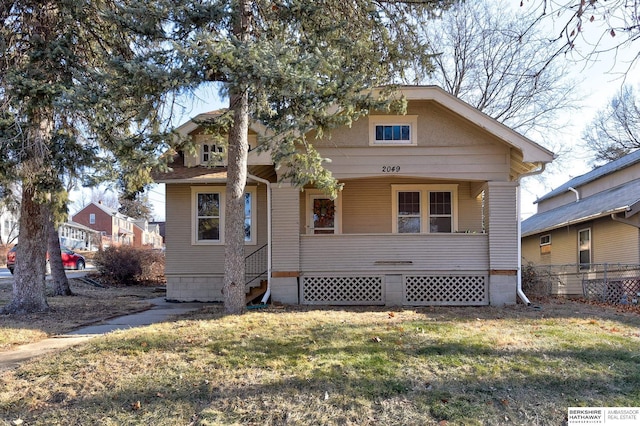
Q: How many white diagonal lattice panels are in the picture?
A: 2